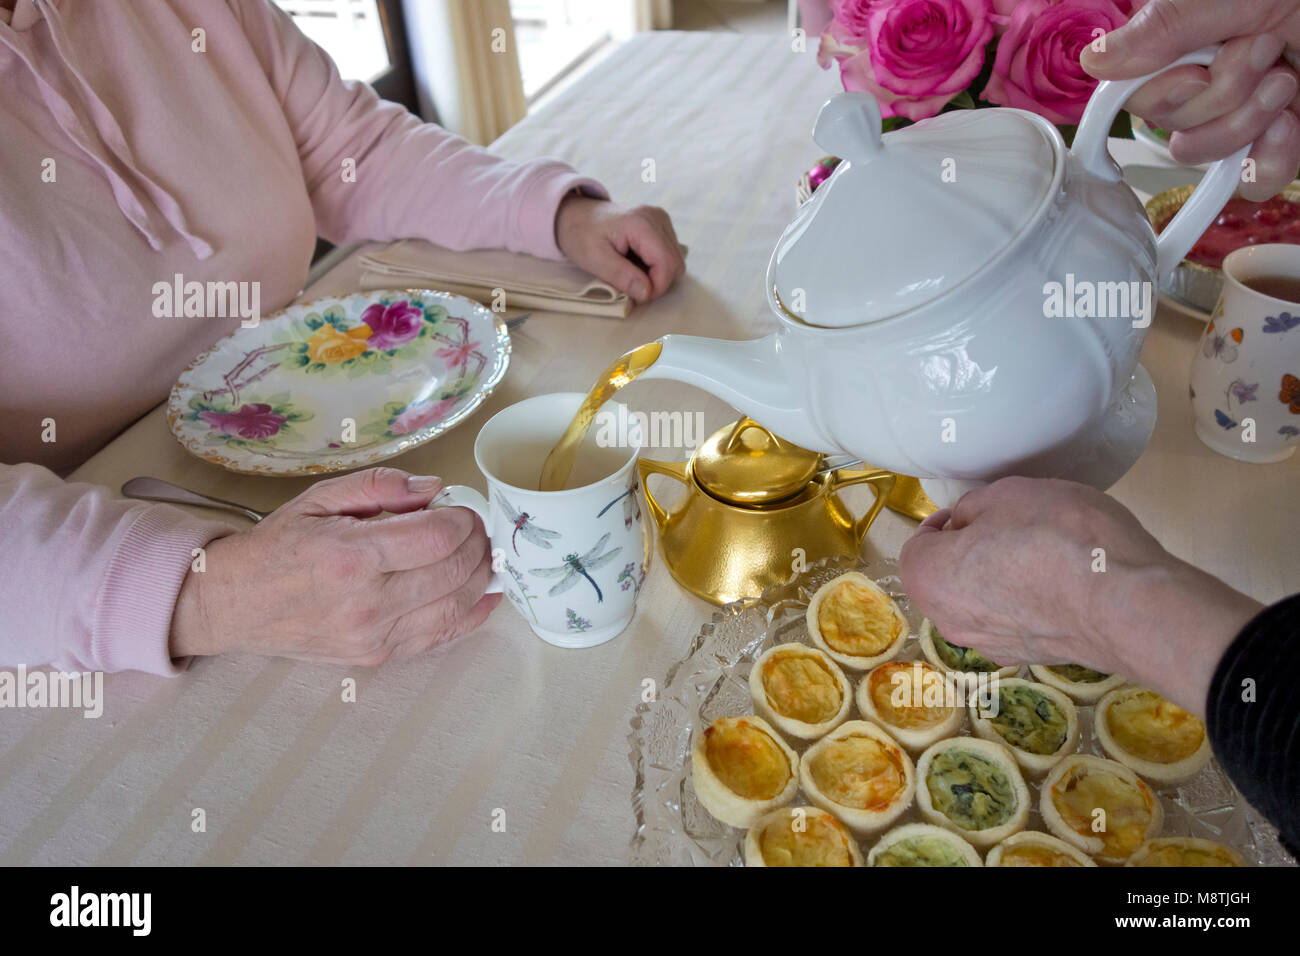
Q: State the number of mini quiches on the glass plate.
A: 15